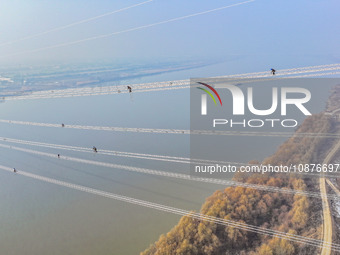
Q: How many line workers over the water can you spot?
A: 6